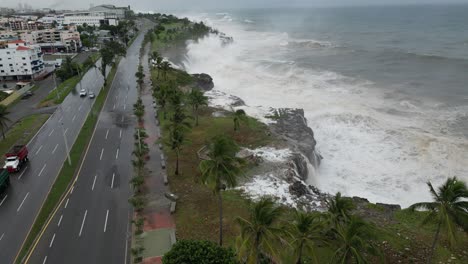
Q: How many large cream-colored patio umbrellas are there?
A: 0